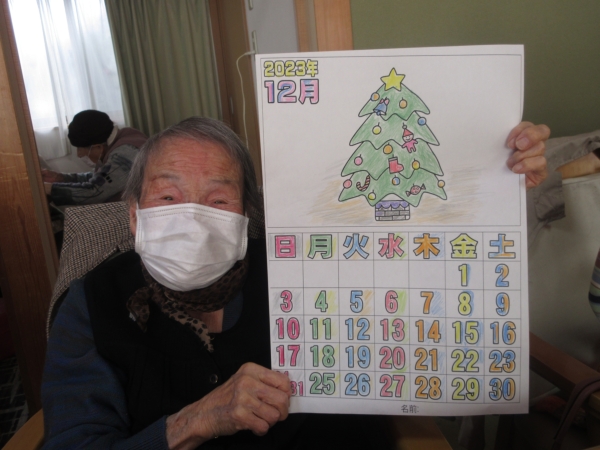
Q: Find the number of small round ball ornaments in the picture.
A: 11